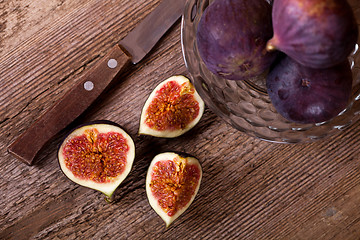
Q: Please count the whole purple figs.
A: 3